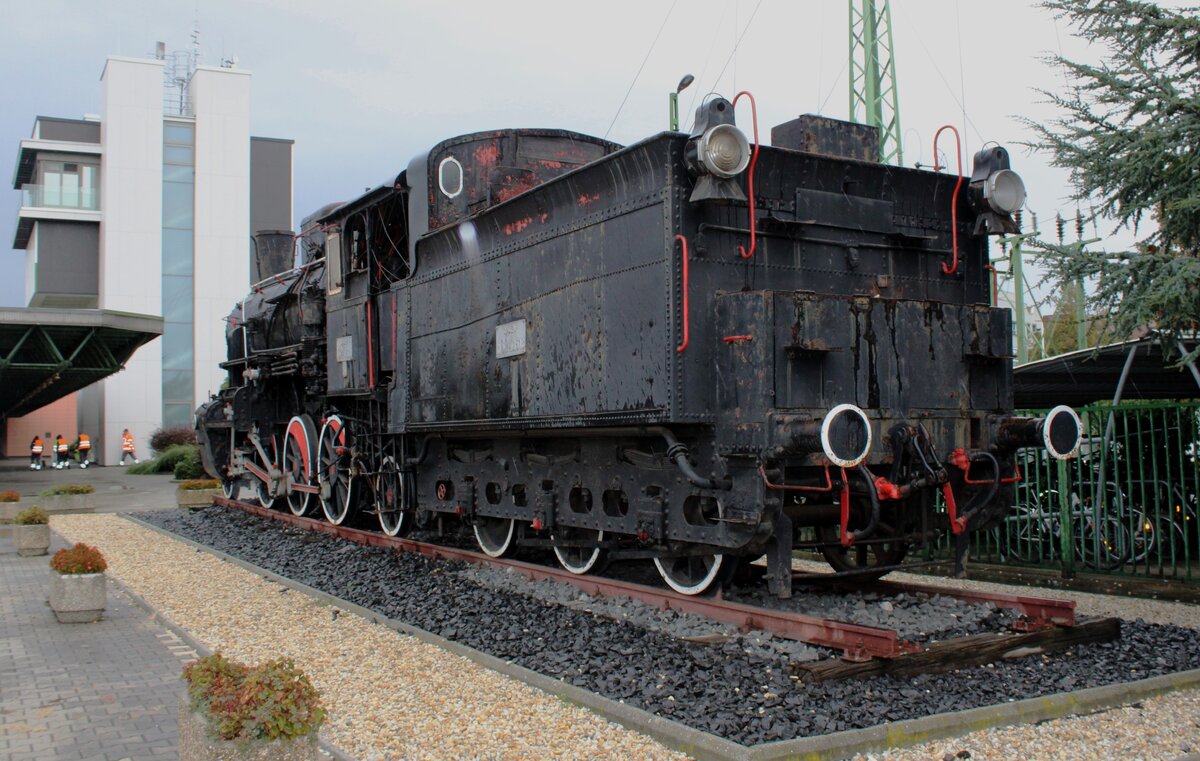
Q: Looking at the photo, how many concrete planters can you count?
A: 6